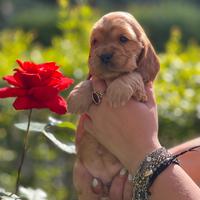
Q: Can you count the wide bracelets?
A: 1